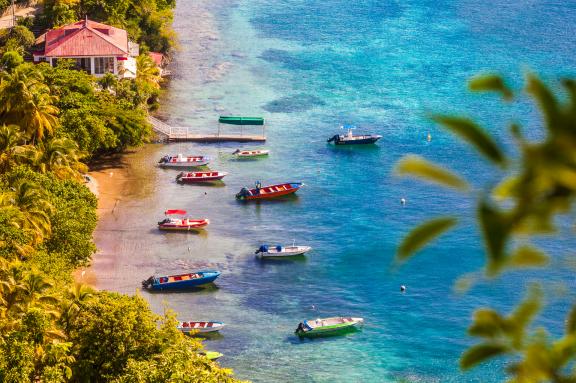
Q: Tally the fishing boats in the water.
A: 11